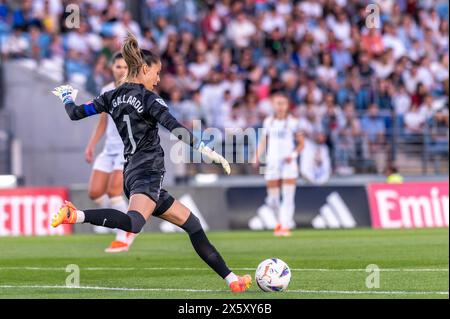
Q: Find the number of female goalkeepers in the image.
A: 1